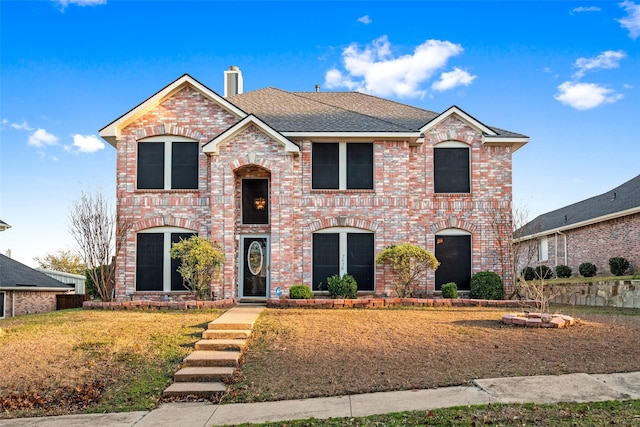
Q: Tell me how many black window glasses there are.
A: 11